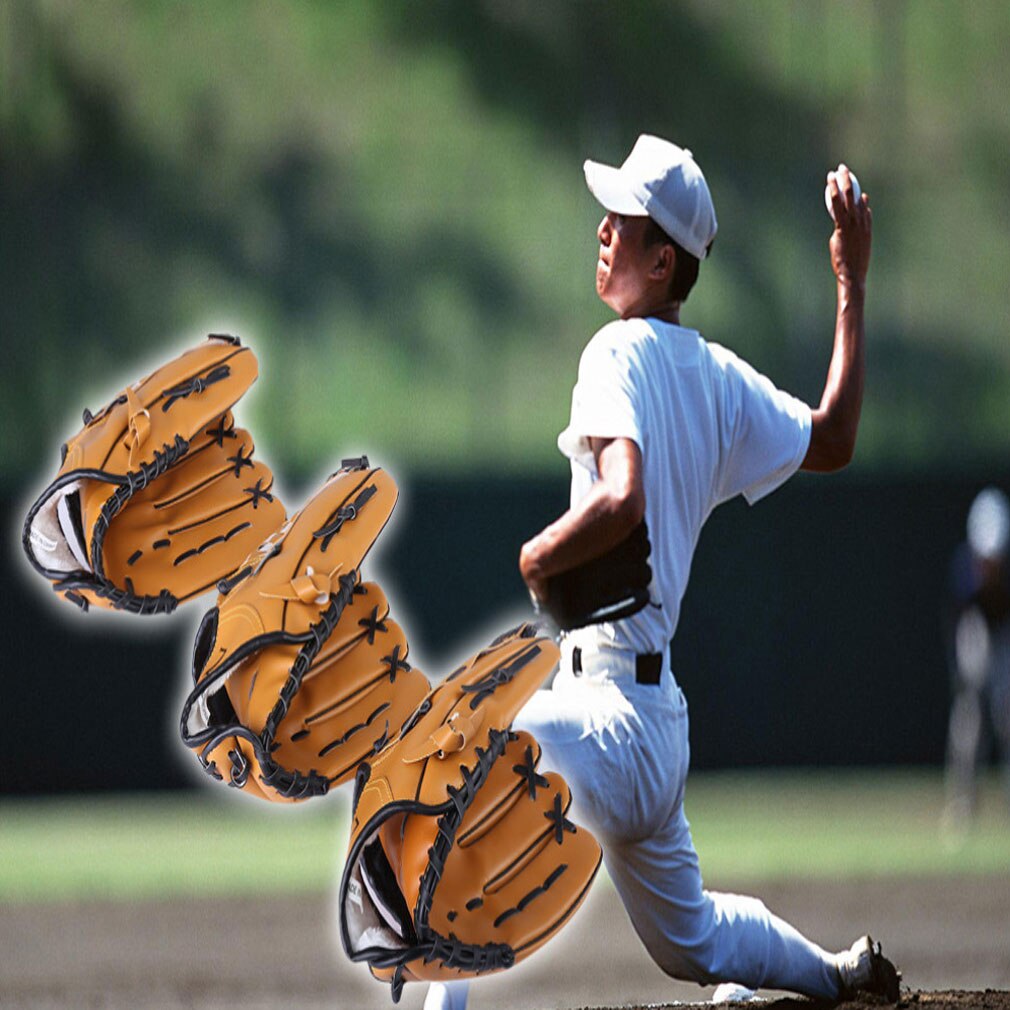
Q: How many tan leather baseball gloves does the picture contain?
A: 3